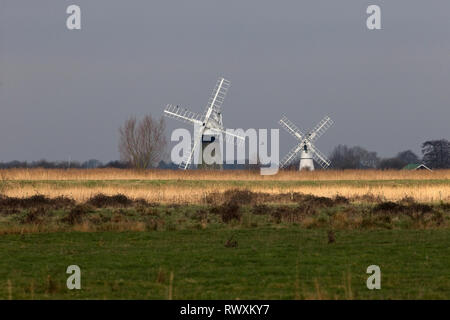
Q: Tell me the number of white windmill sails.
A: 8